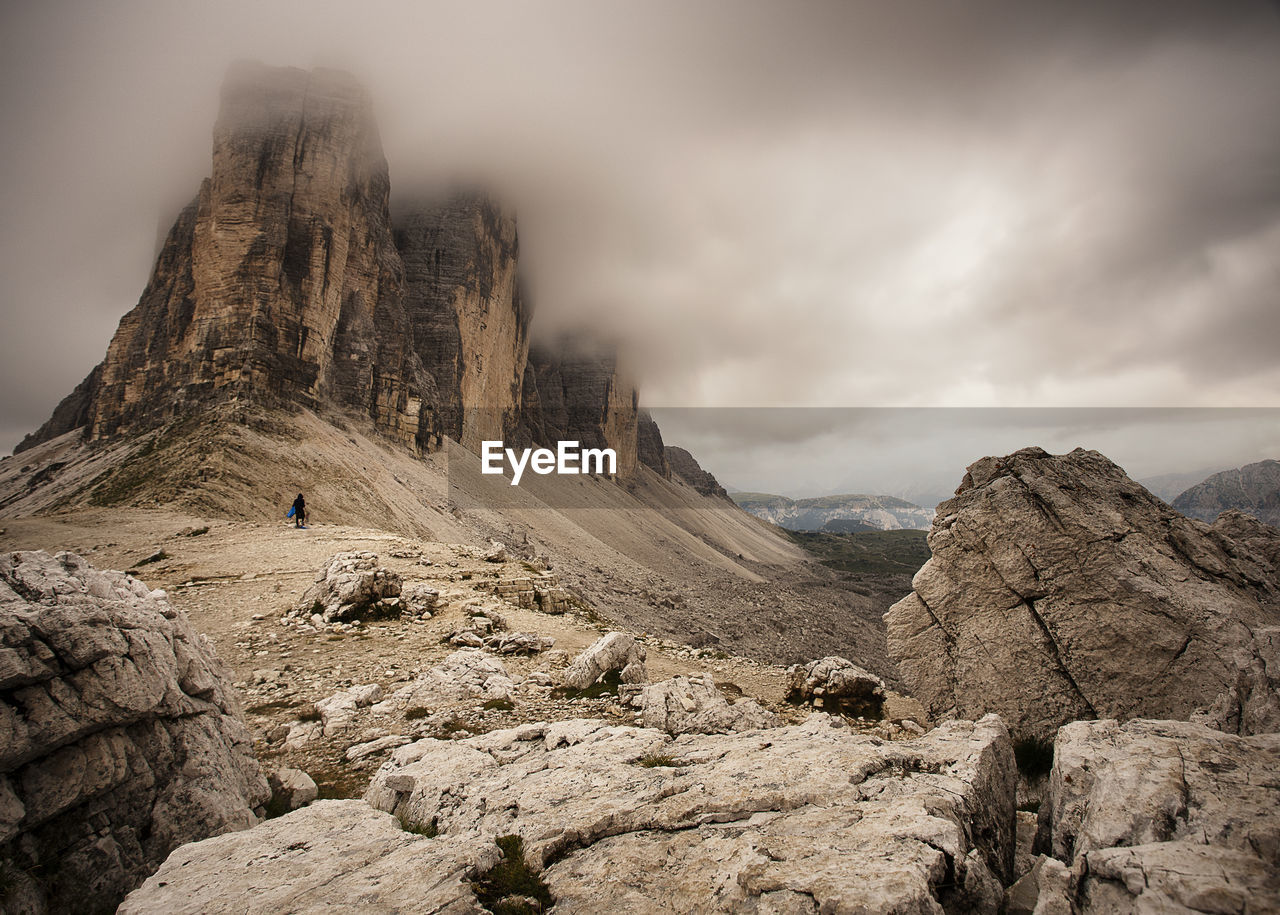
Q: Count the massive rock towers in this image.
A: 3